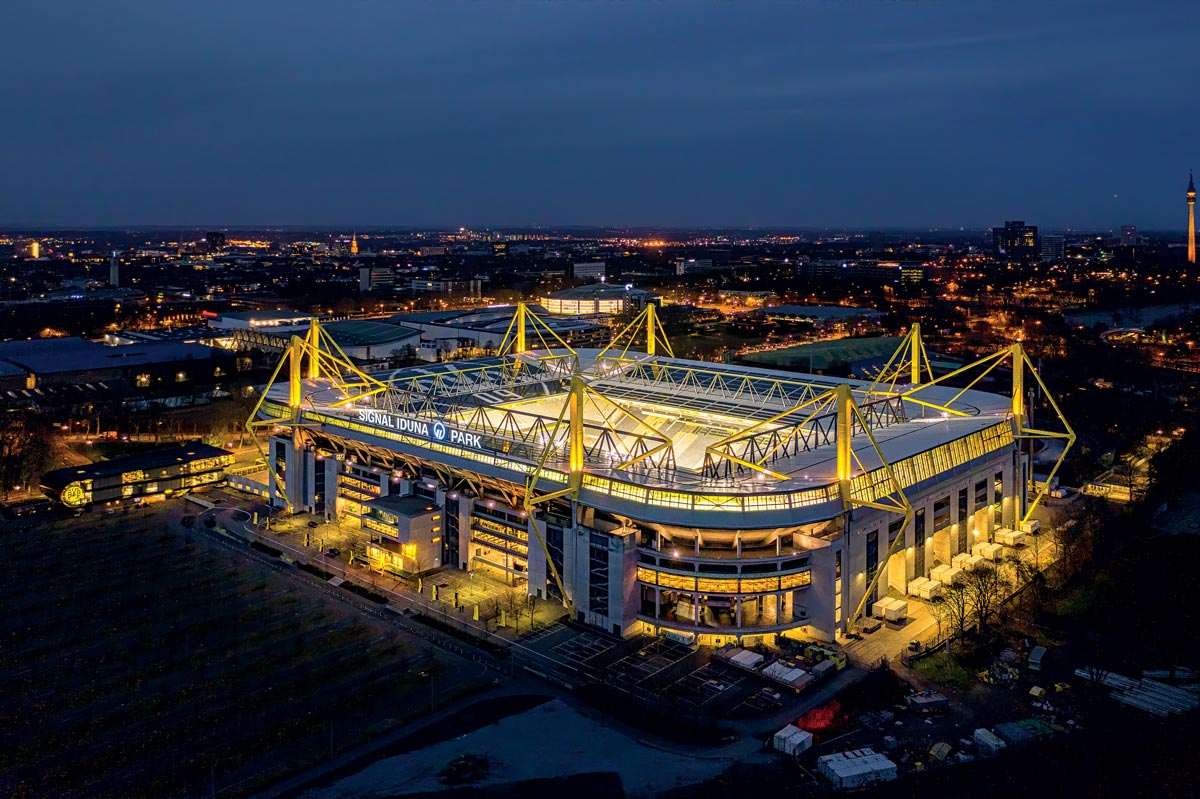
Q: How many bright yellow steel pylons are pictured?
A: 8